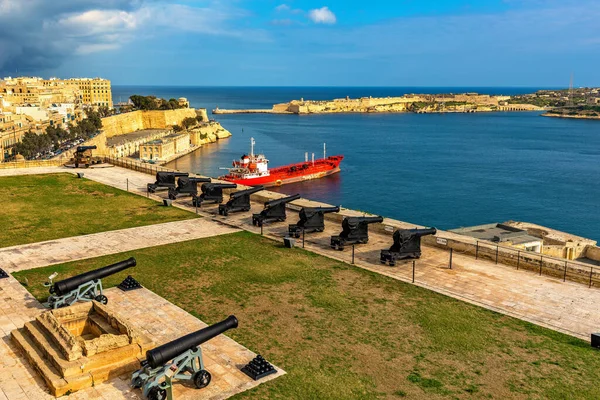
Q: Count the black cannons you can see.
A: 11